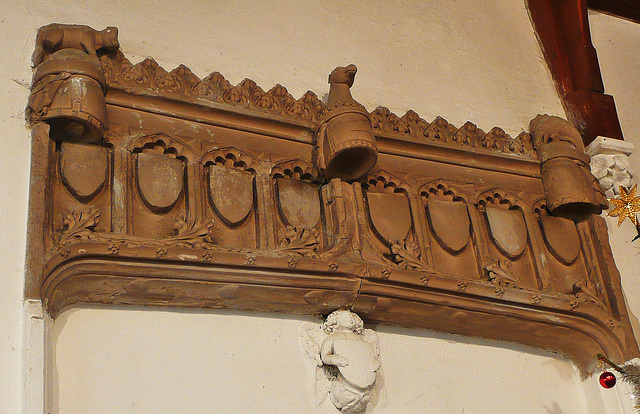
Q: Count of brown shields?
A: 8